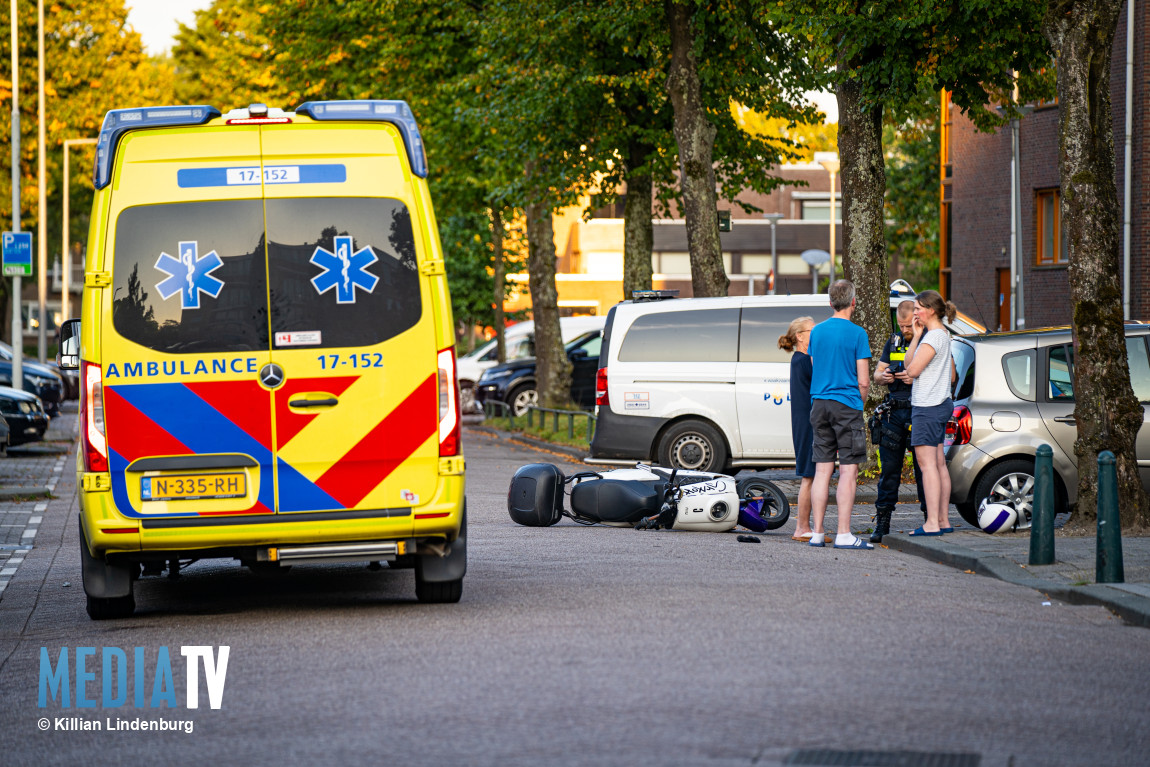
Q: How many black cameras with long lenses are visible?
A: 0